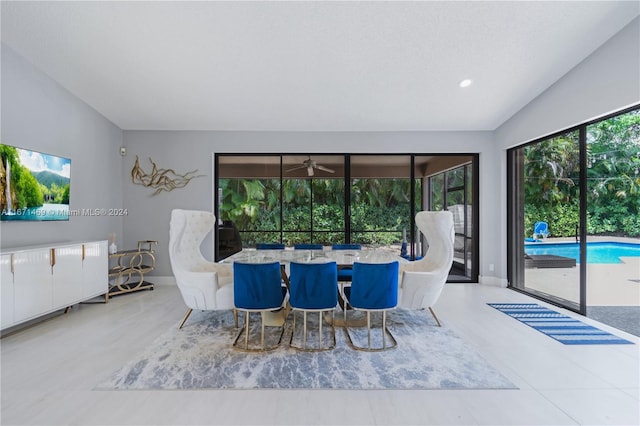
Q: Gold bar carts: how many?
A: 1